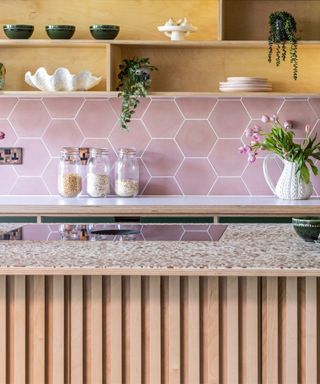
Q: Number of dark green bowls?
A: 4